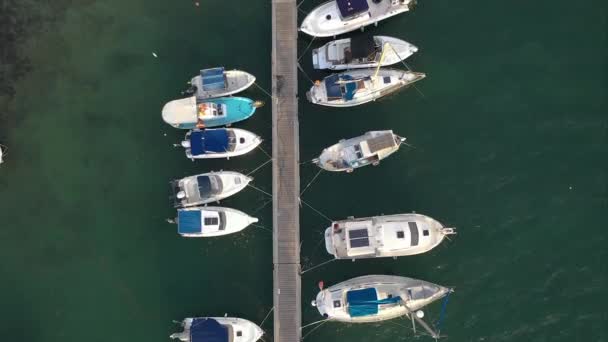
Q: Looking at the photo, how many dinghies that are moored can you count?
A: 12